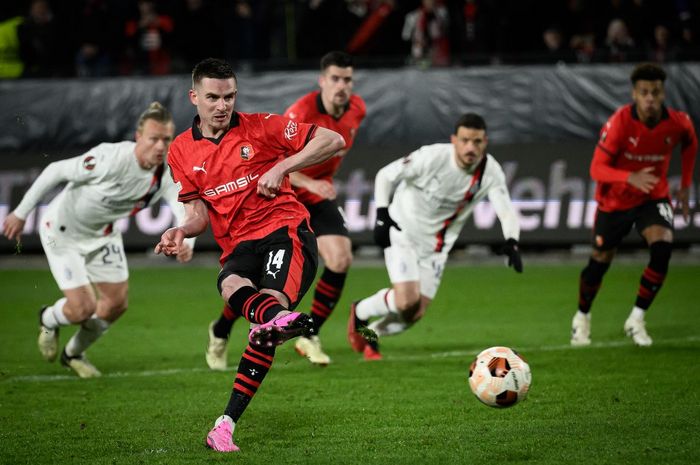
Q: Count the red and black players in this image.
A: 3